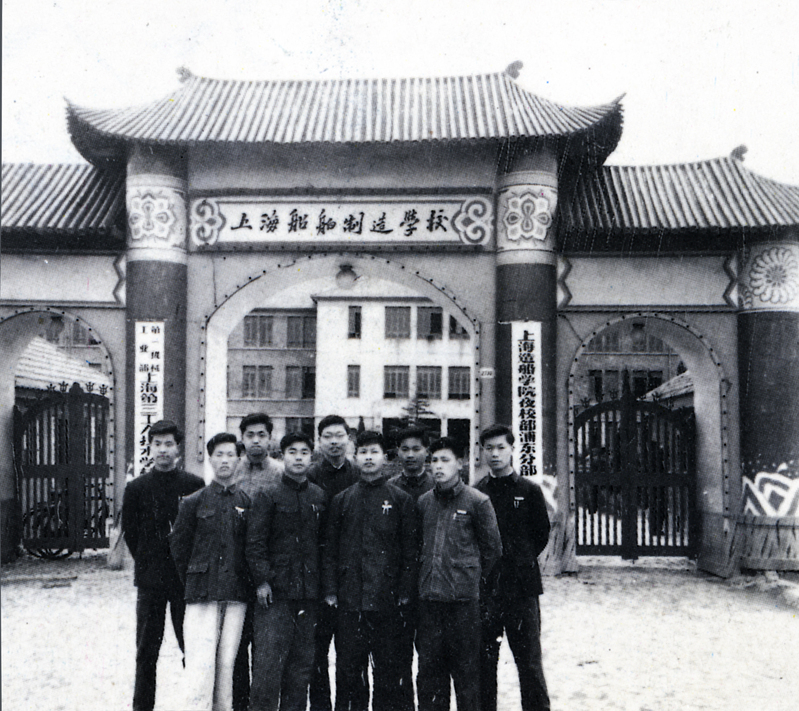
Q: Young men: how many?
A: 9